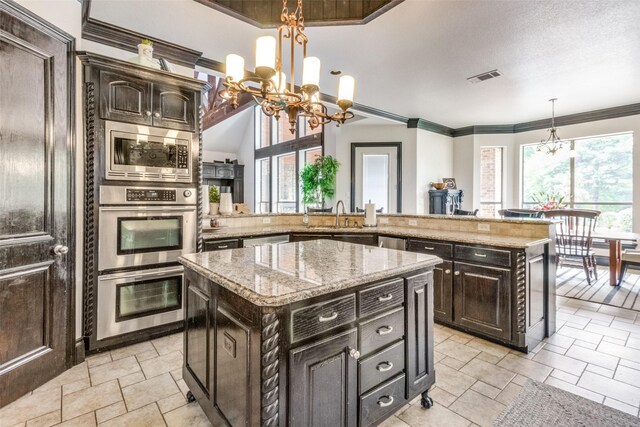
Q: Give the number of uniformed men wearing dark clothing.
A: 0